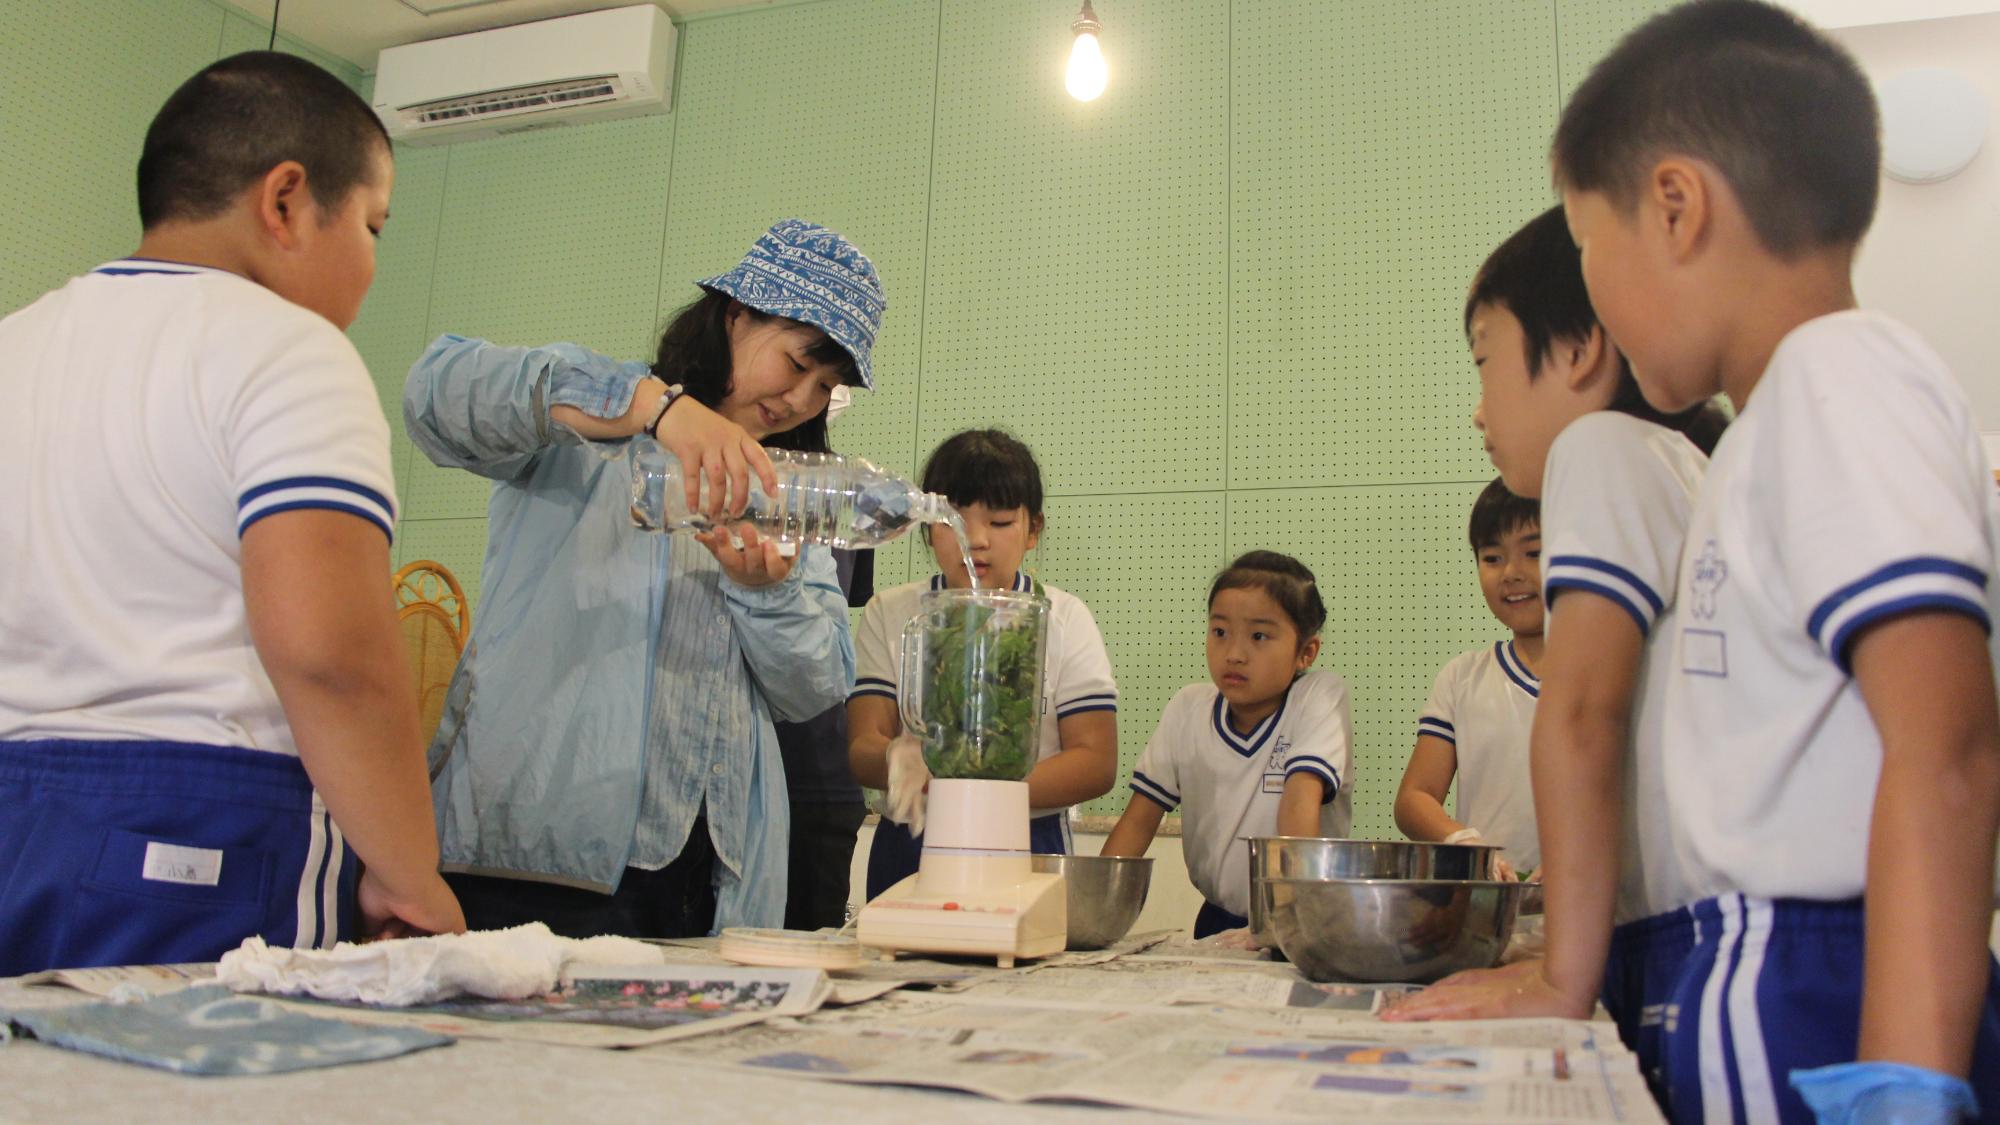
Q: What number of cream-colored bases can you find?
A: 1